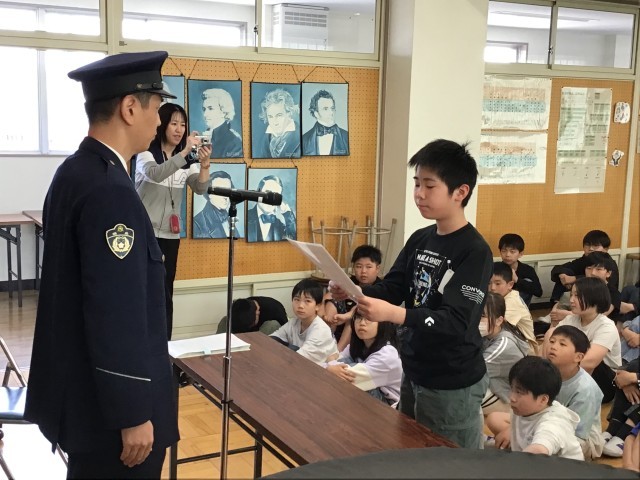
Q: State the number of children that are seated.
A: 12